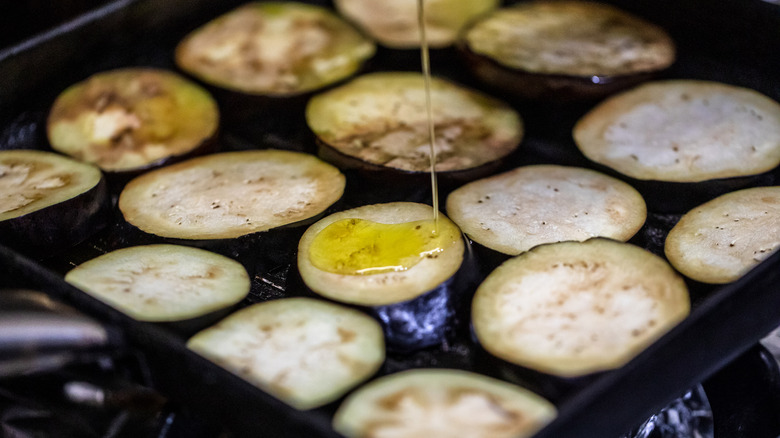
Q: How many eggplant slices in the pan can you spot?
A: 15